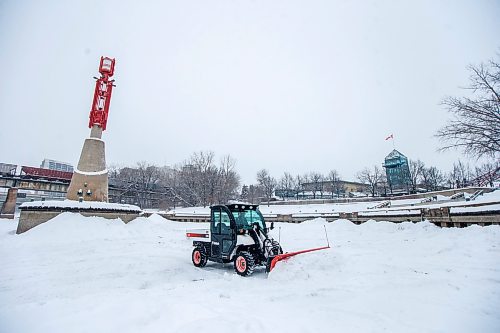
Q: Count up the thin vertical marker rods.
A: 2